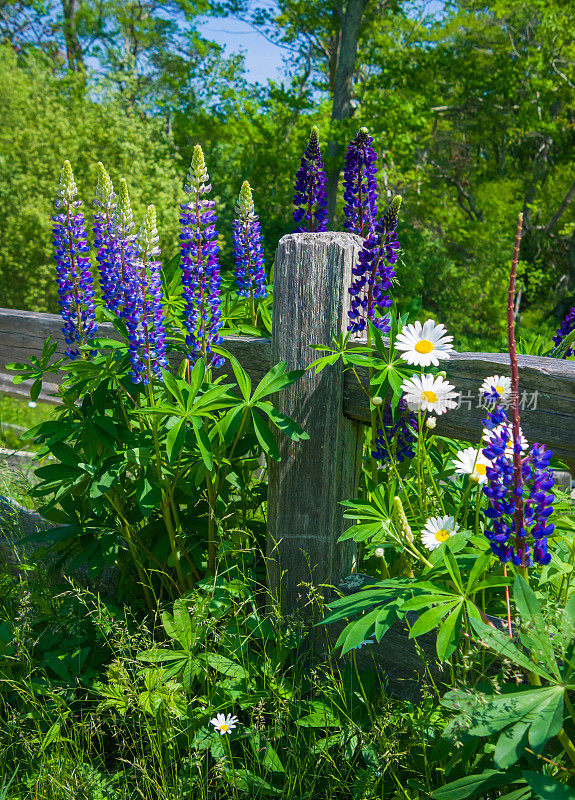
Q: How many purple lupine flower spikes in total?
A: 12